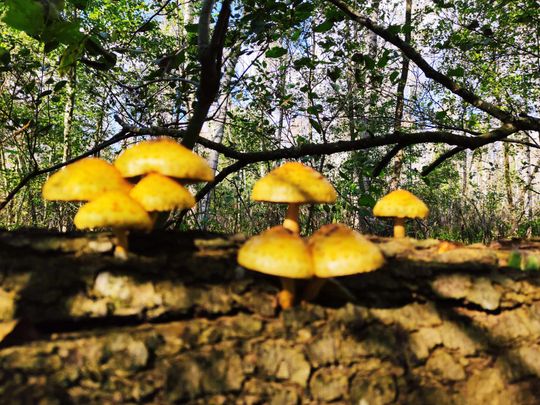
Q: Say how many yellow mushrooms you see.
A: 8